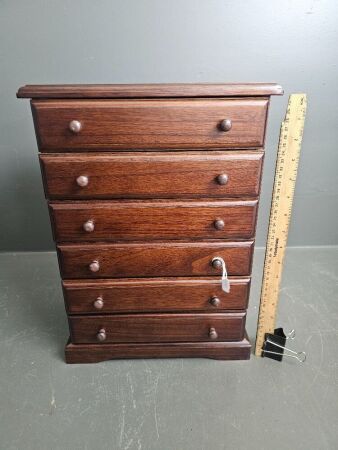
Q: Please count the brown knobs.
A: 12